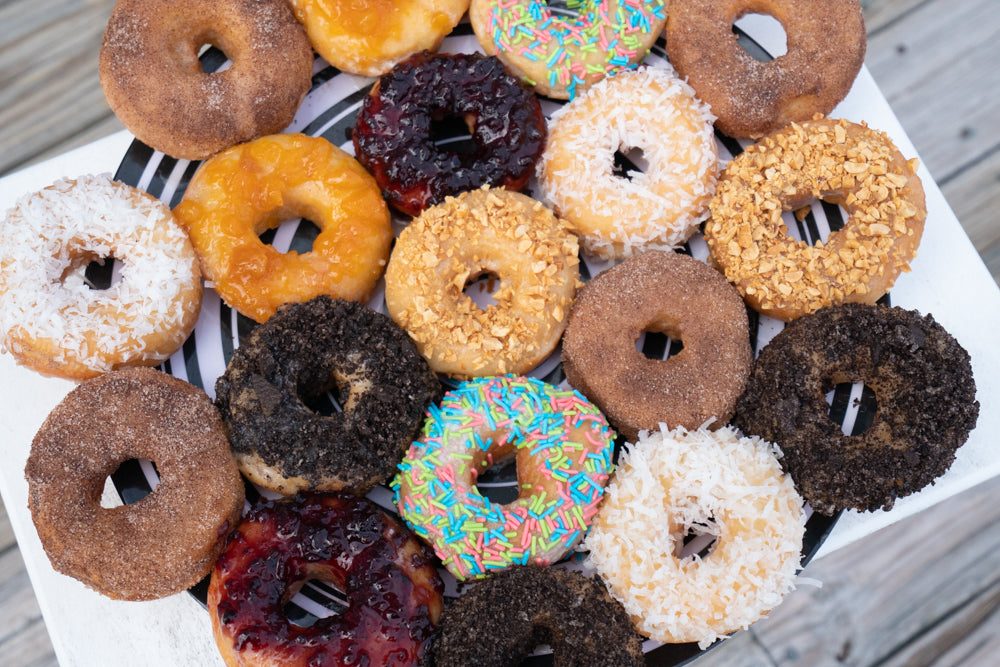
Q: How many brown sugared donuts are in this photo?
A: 4